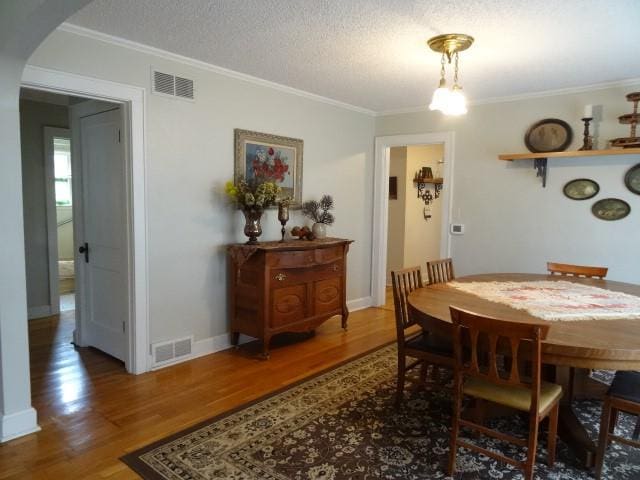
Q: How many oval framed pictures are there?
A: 4